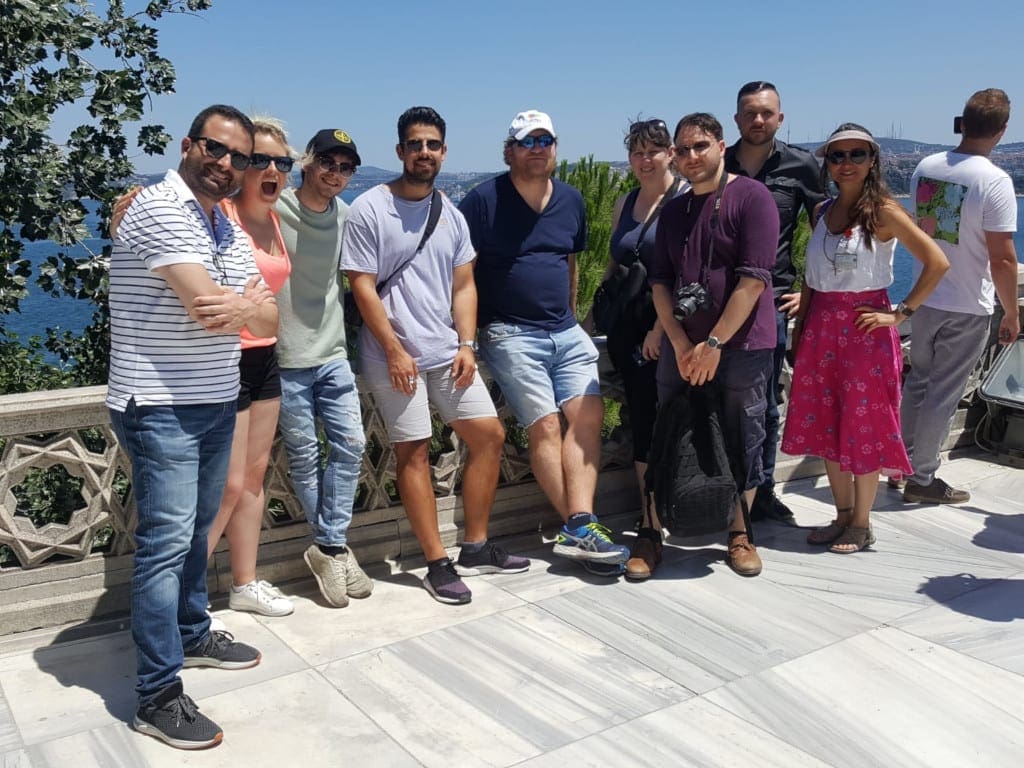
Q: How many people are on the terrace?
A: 10